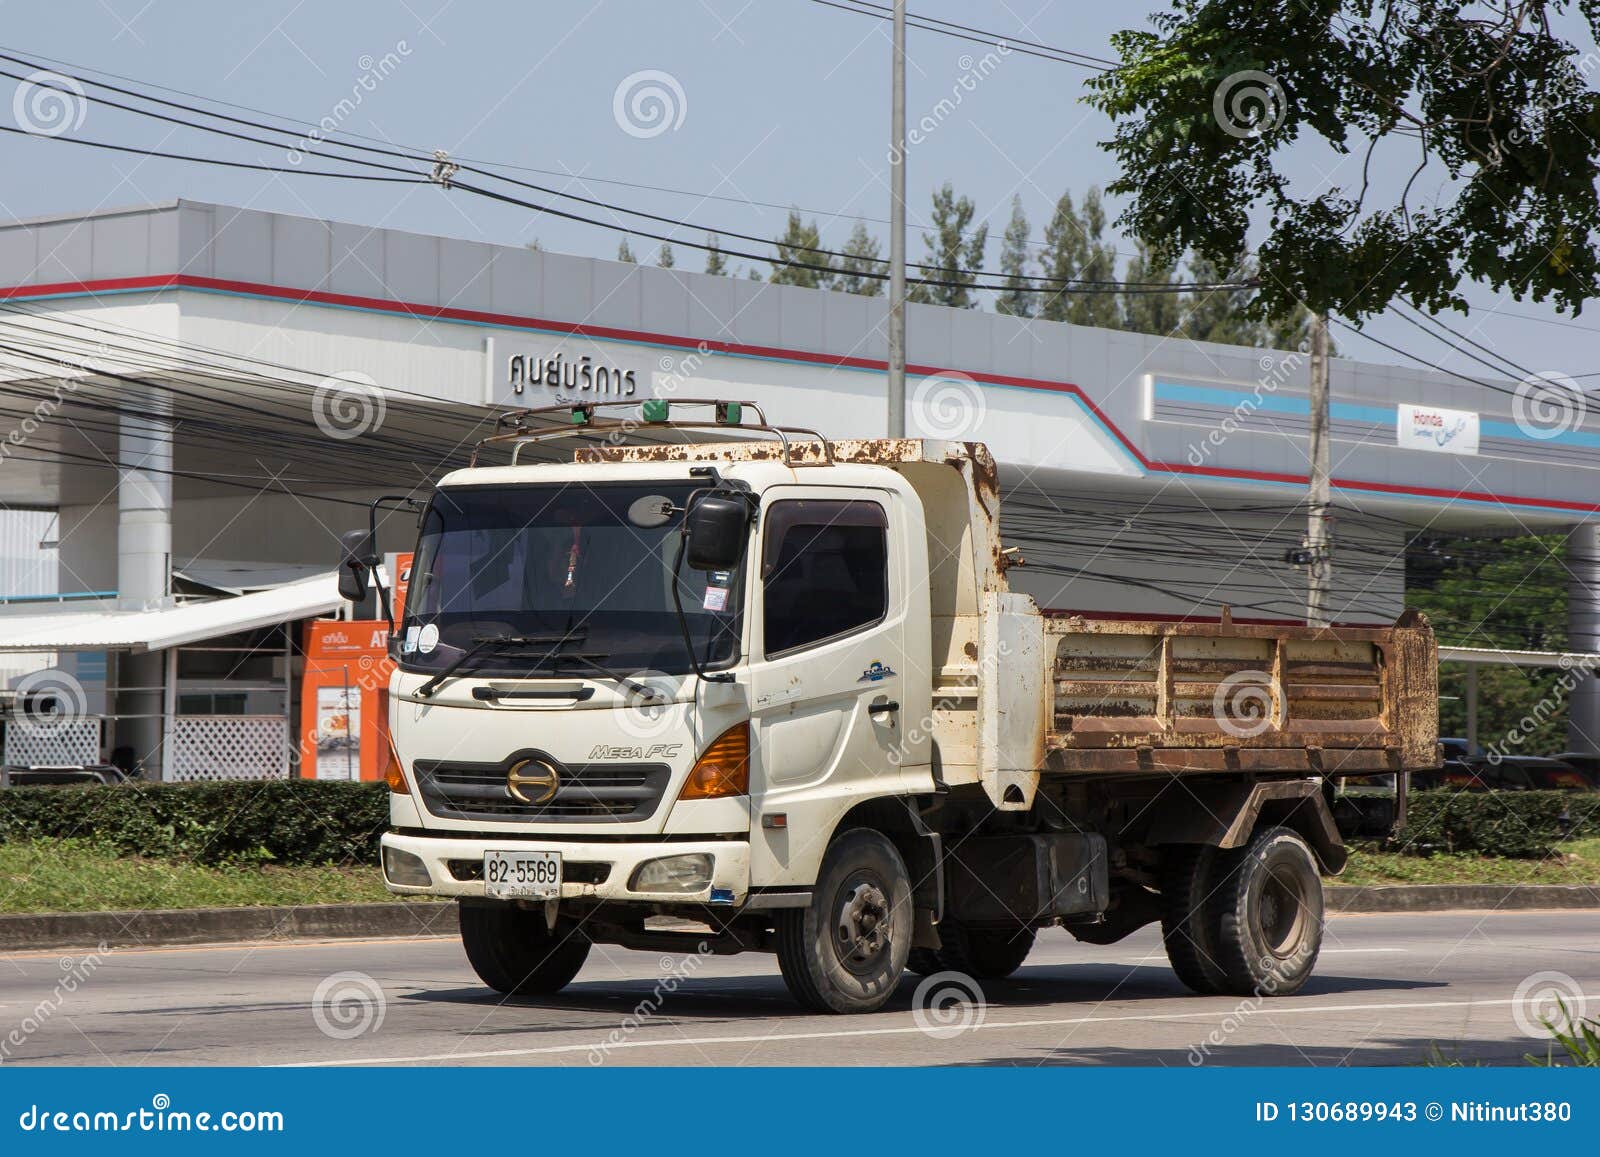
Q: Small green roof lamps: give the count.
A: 3